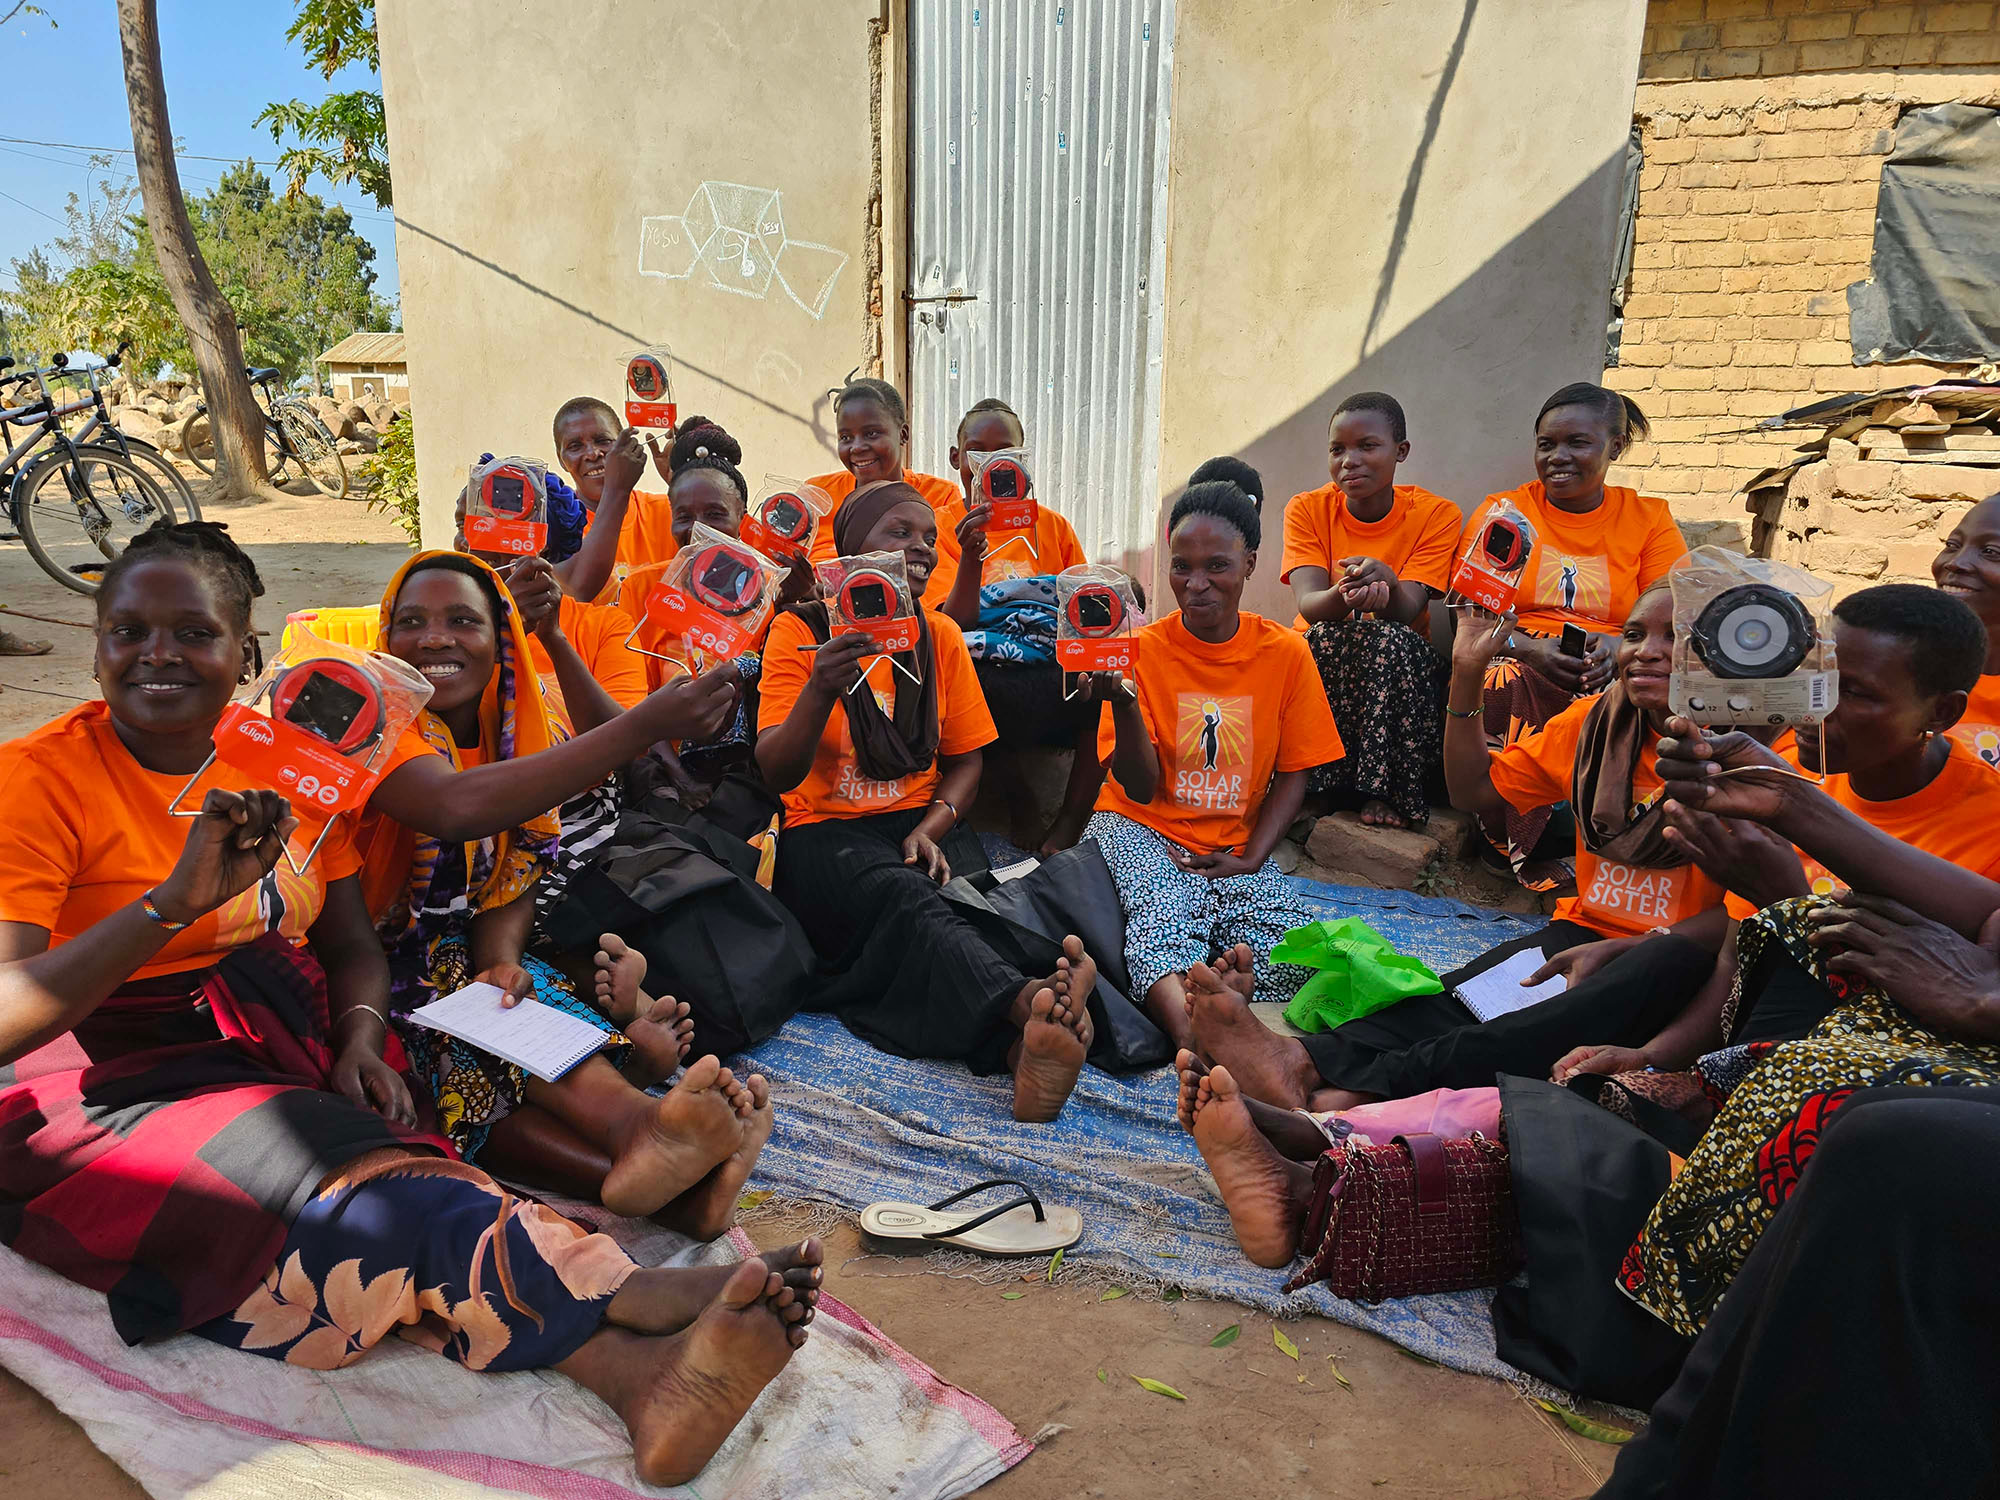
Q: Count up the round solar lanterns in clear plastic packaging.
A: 10